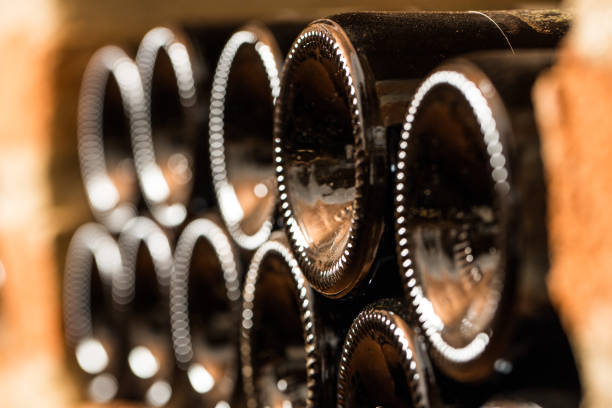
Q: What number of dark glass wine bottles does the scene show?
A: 10